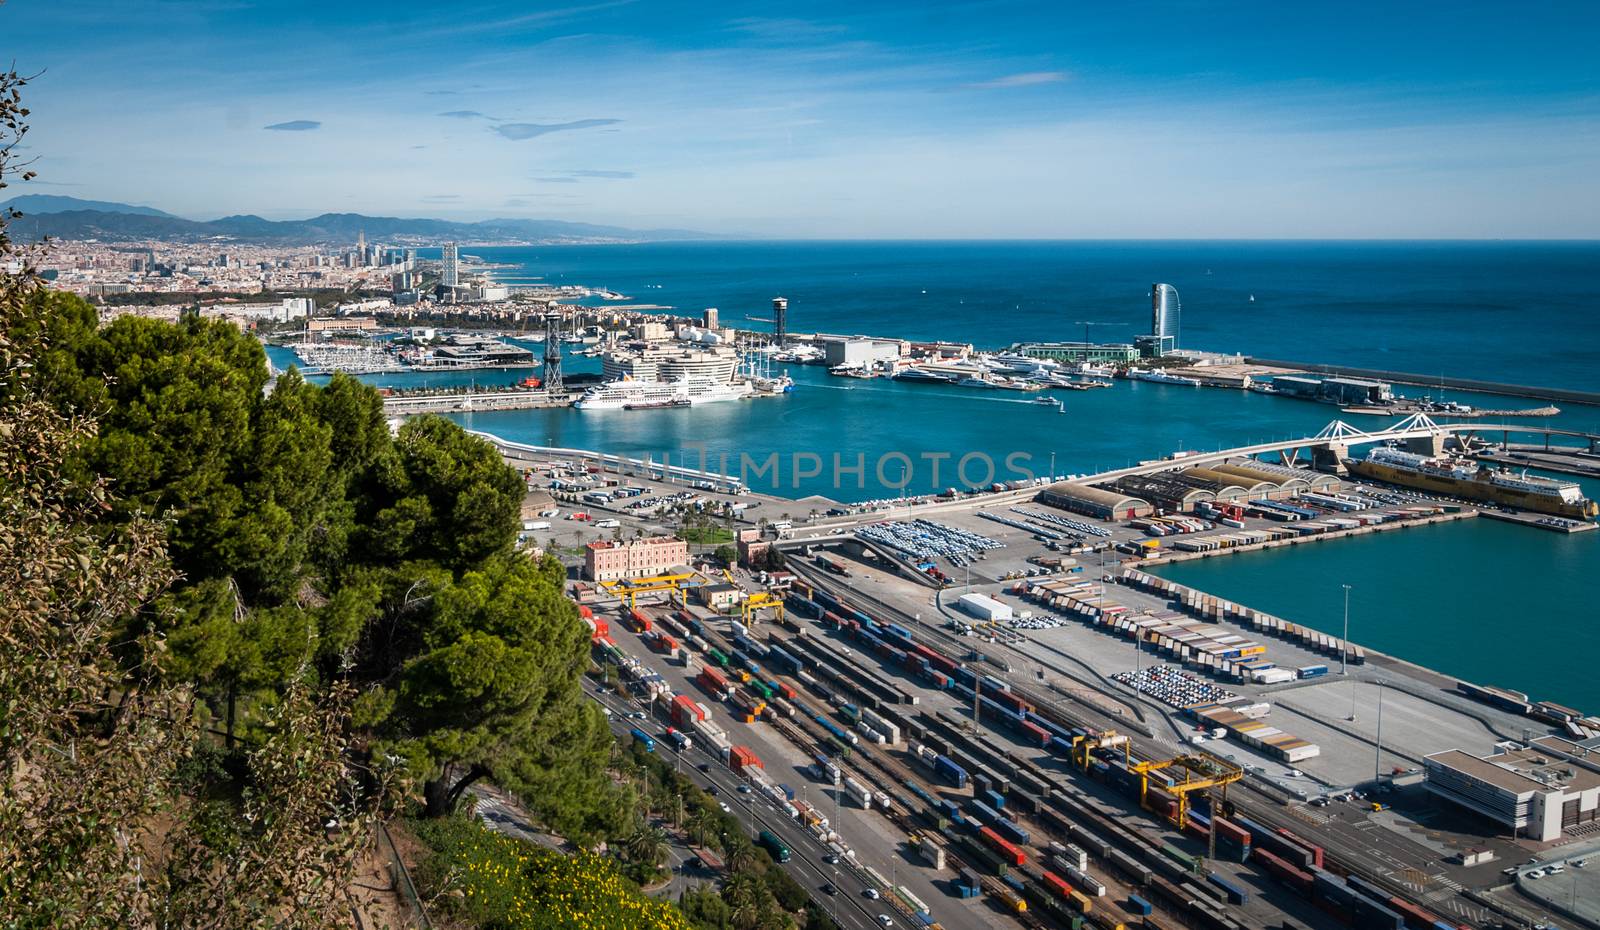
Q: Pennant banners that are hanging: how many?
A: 0